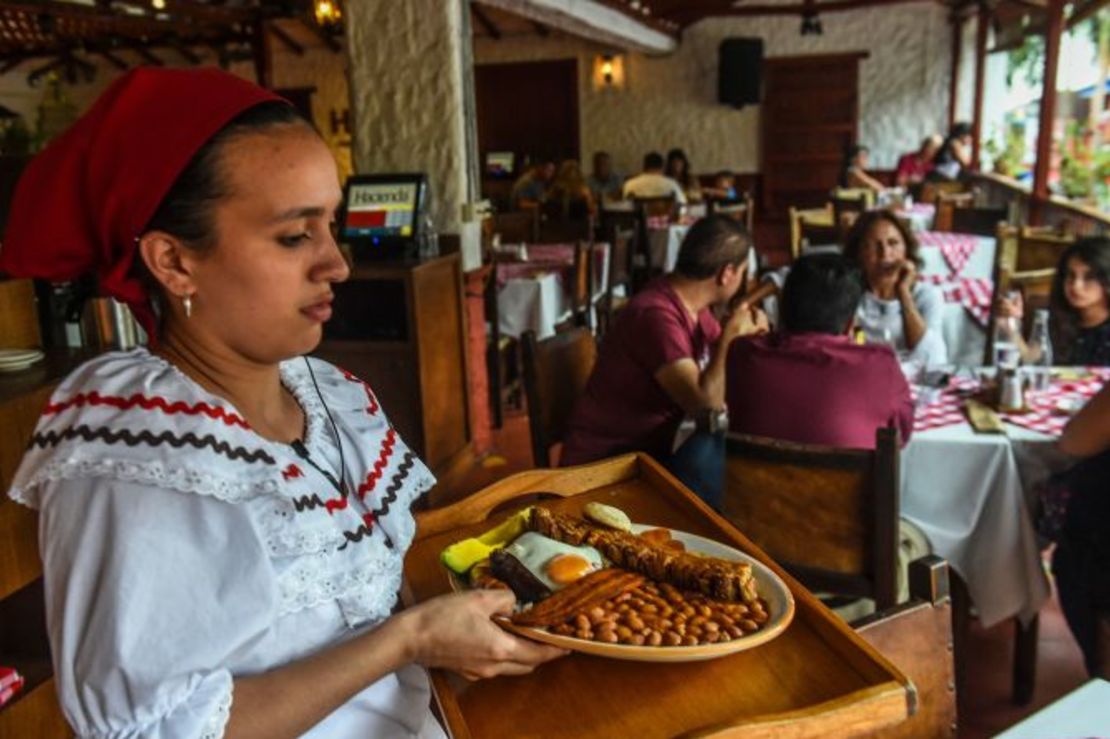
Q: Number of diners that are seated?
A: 14